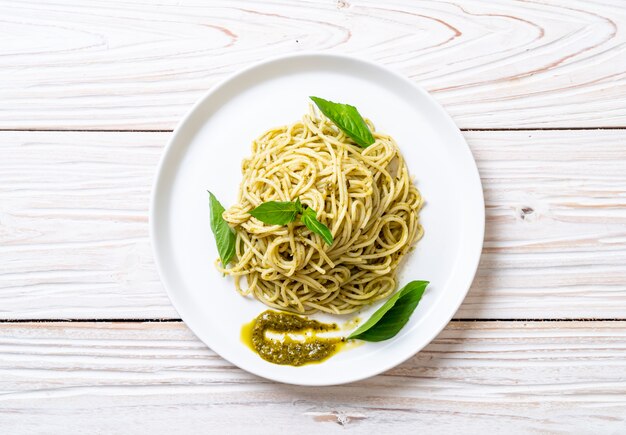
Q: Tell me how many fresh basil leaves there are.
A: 5